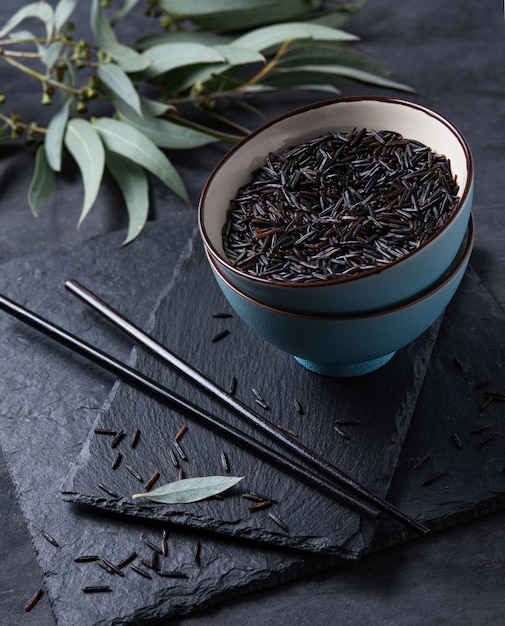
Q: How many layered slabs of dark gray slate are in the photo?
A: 2